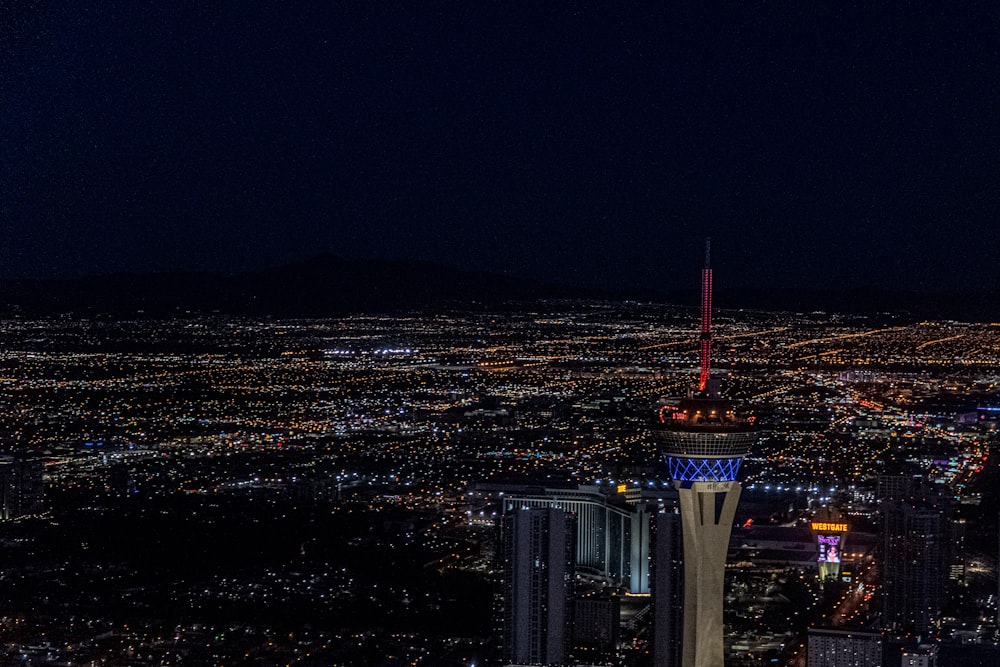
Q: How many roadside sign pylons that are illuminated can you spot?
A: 1